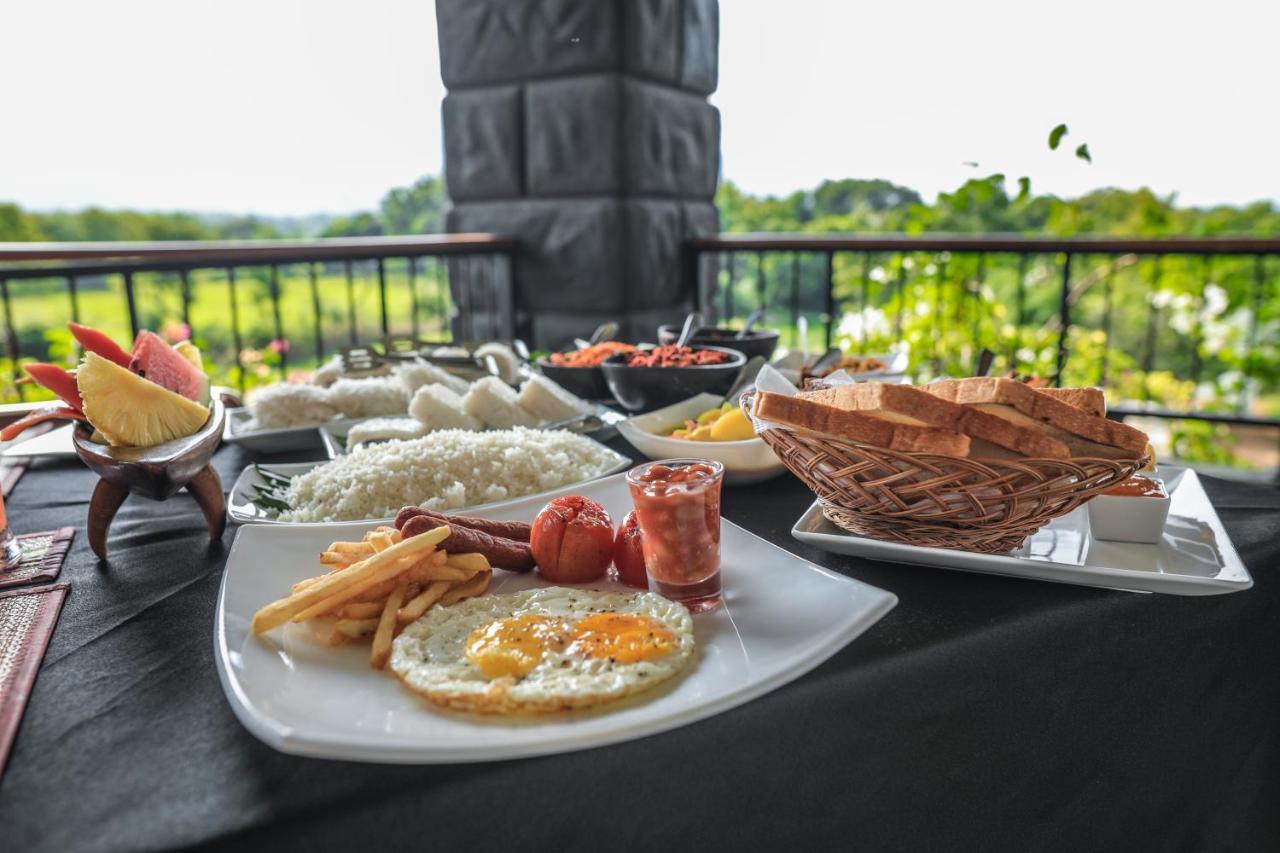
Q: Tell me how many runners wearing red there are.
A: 0